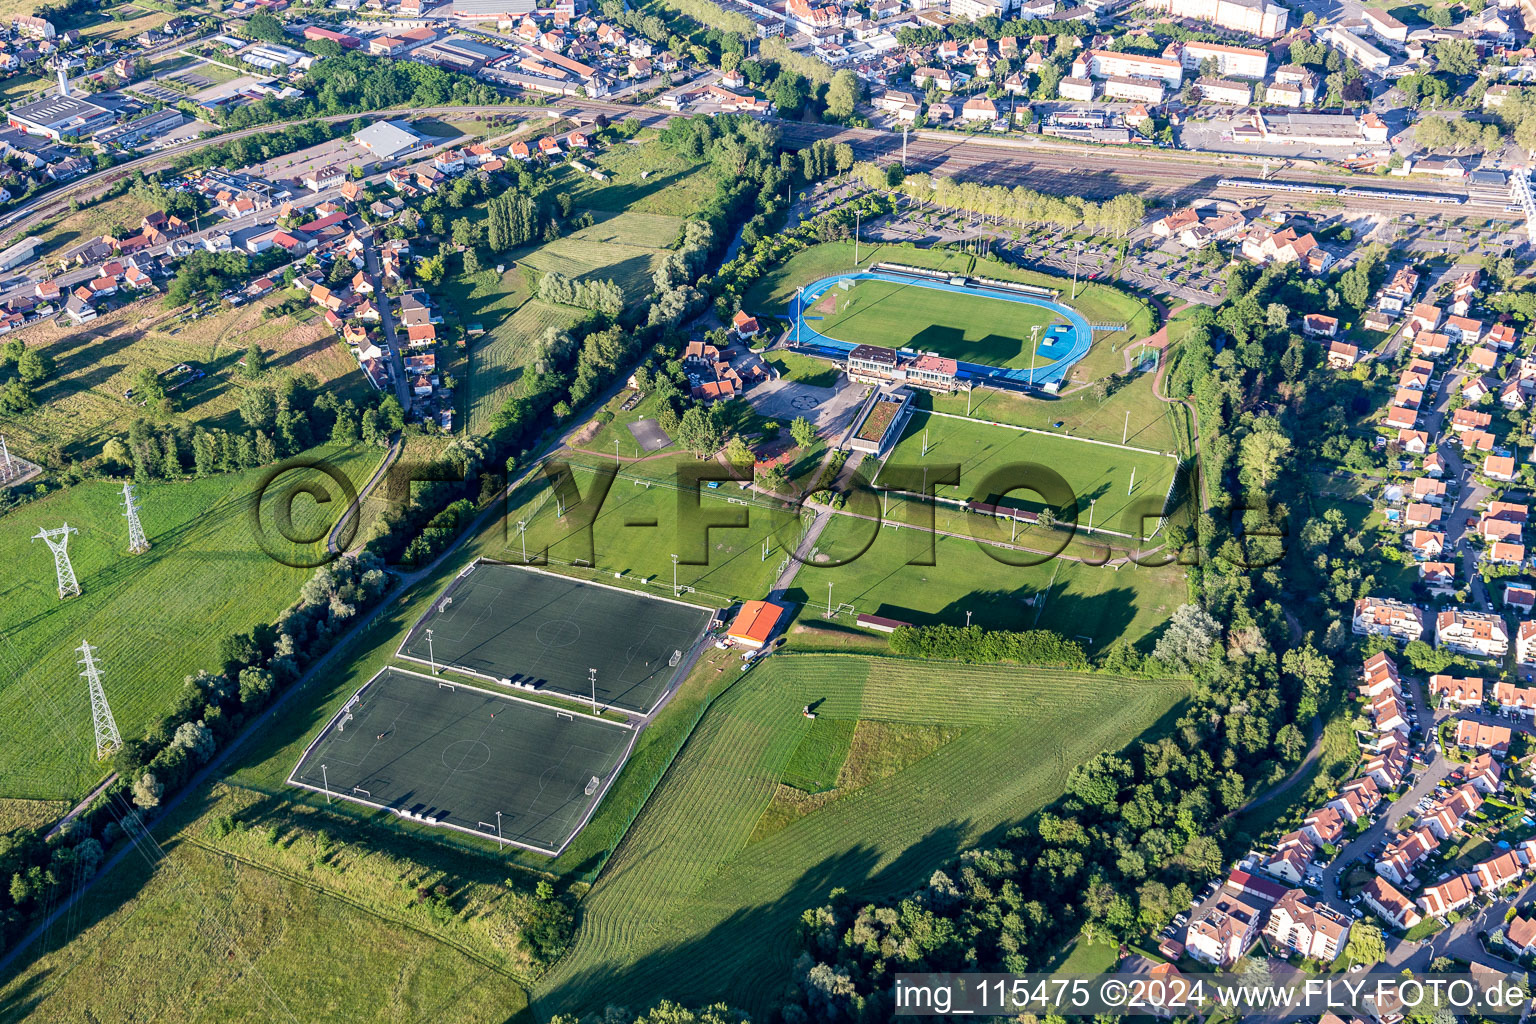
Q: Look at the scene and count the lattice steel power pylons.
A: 3